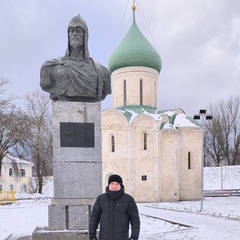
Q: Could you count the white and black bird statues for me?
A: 0